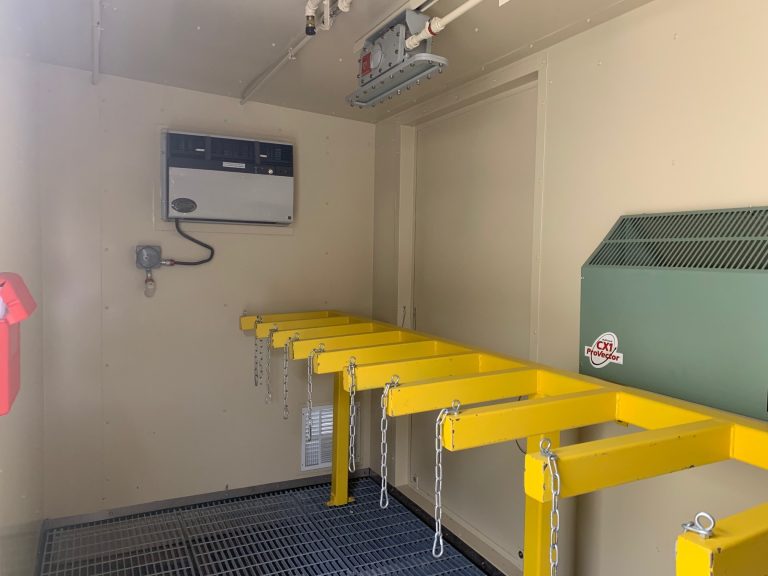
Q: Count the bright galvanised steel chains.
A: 9